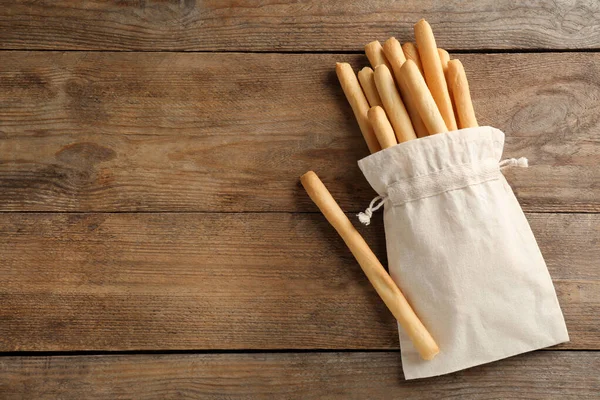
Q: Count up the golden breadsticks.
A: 12